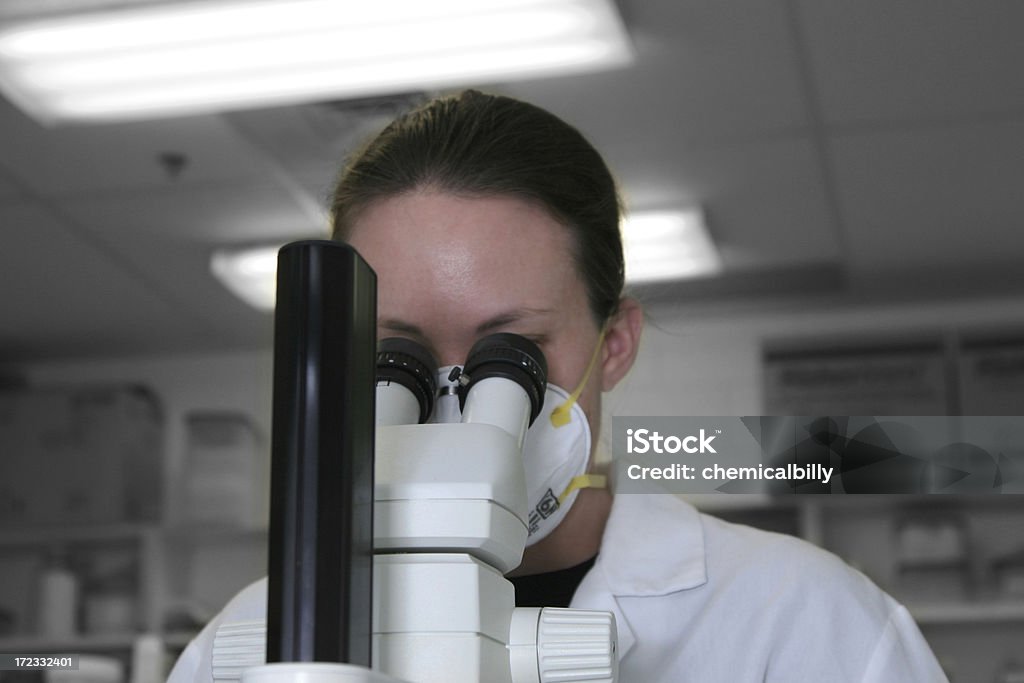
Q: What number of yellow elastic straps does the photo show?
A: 2